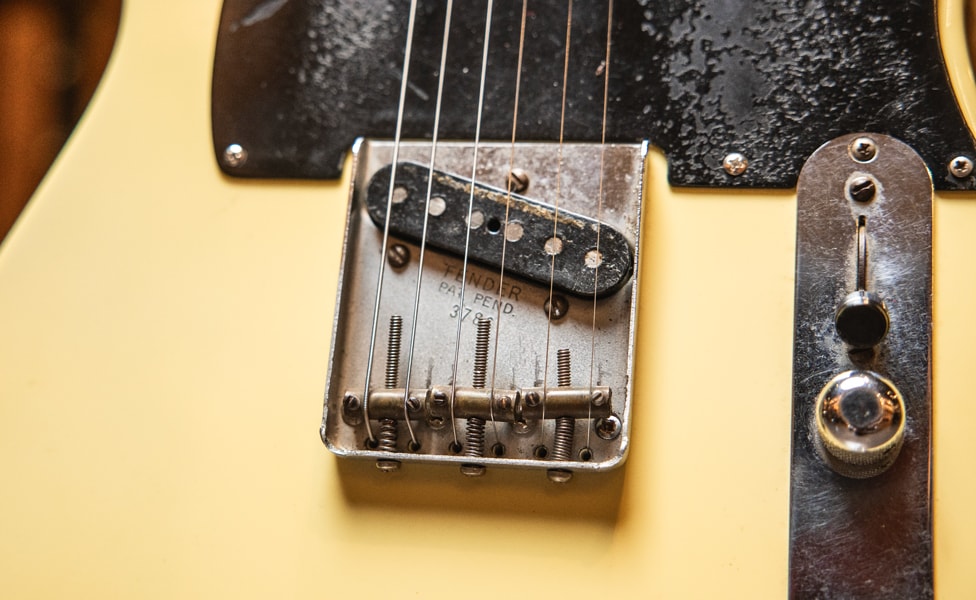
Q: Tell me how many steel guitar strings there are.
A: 6